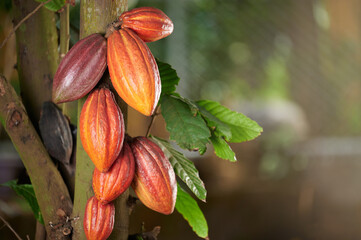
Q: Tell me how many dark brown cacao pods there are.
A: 1